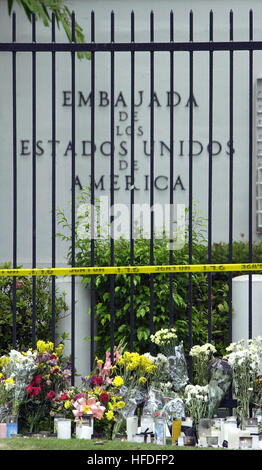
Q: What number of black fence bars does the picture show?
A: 13